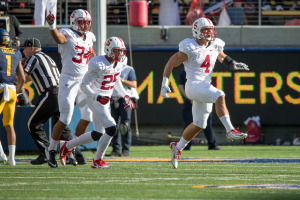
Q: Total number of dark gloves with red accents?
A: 3